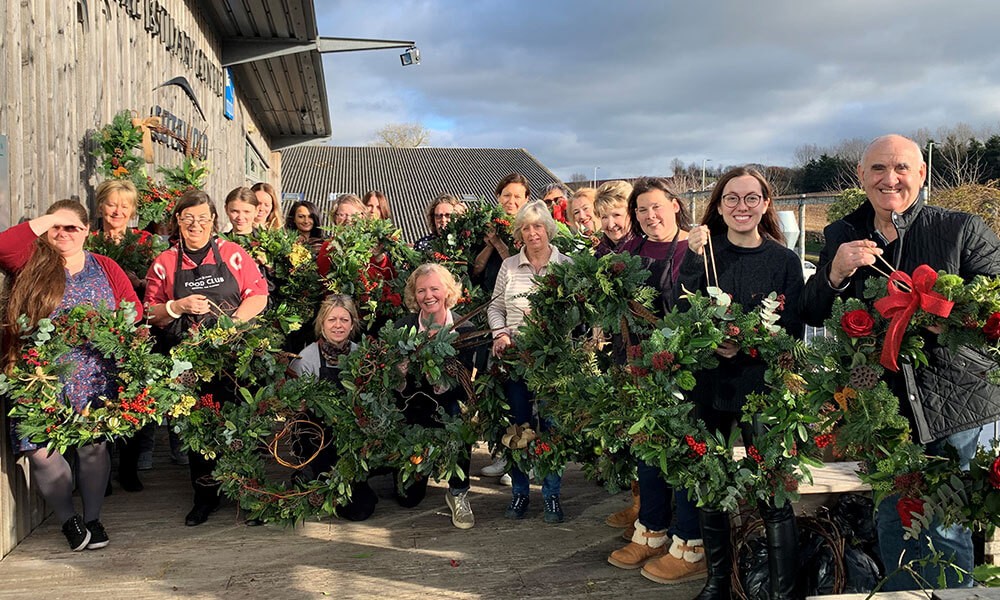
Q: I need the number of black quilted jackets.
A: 1